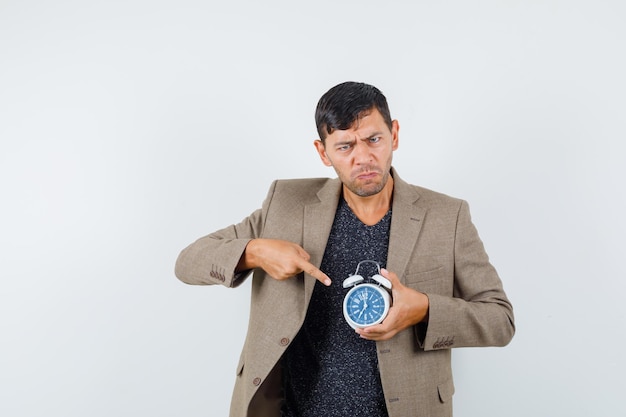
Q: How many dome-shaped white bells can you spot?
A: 2